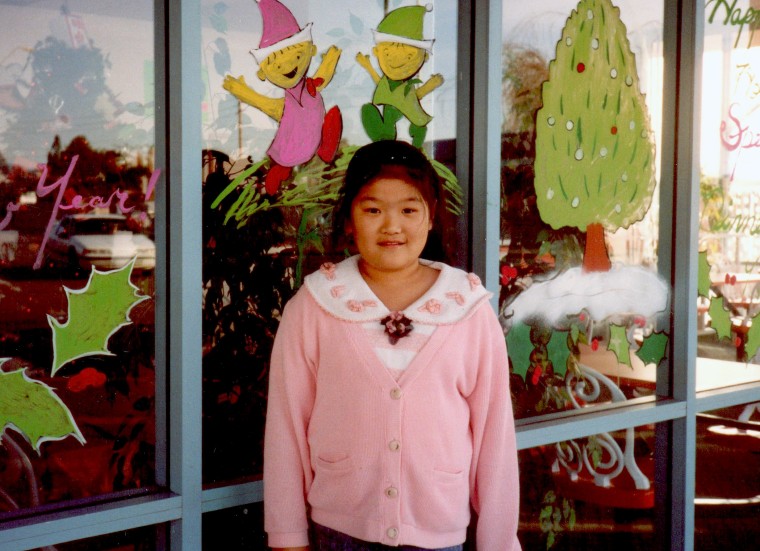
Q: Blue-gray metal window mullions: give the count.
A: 3